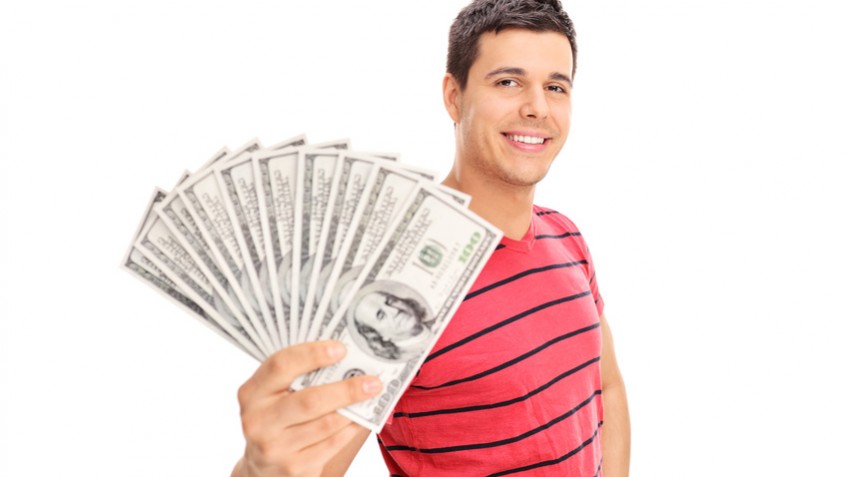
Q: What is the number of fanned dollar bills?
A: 10